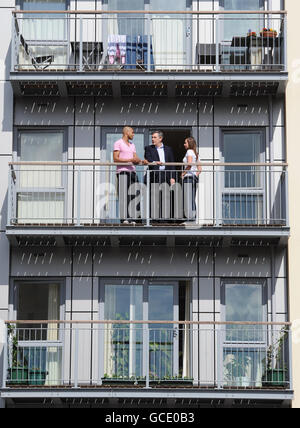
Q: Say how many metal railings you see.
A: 3